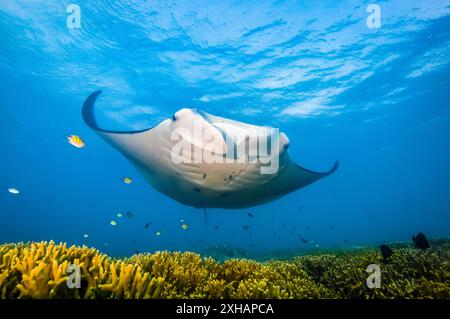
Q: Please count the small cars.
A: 0